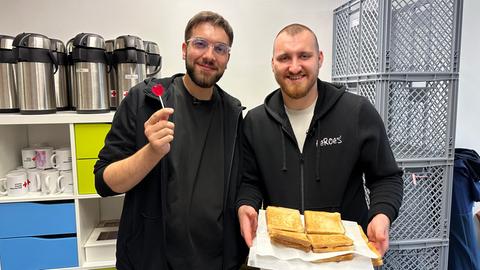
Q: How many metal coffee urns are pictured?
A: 8